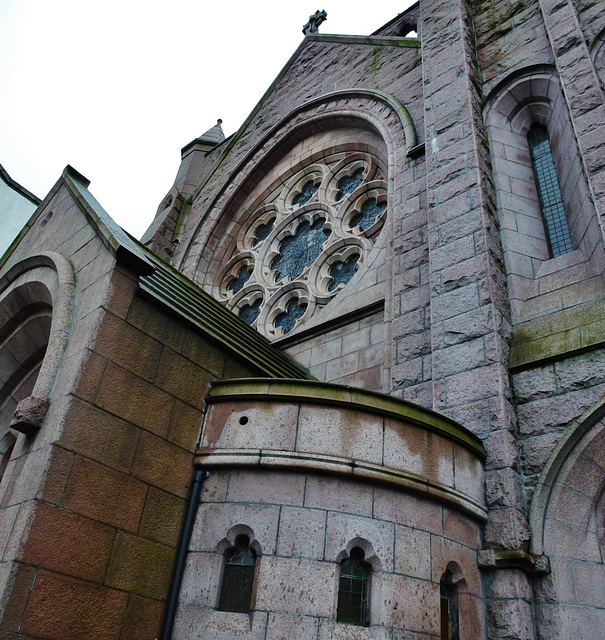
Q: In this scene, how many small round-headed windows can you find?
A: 3